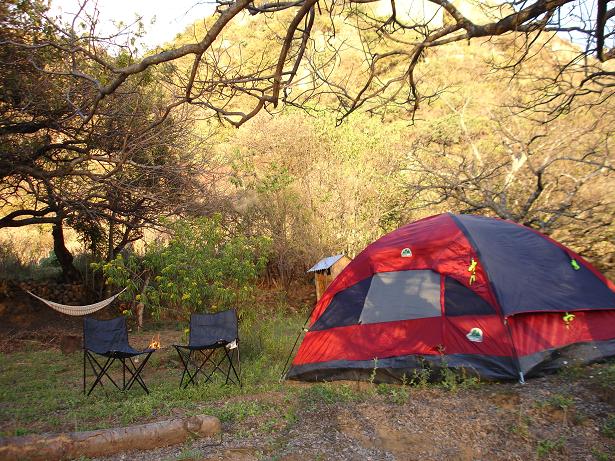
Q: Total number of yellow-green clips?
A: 3